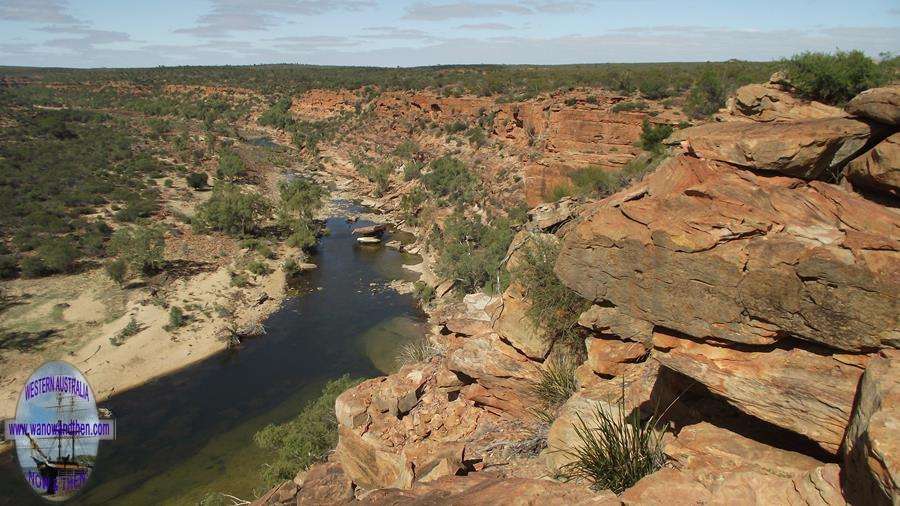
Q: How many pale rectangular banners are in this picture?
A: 1